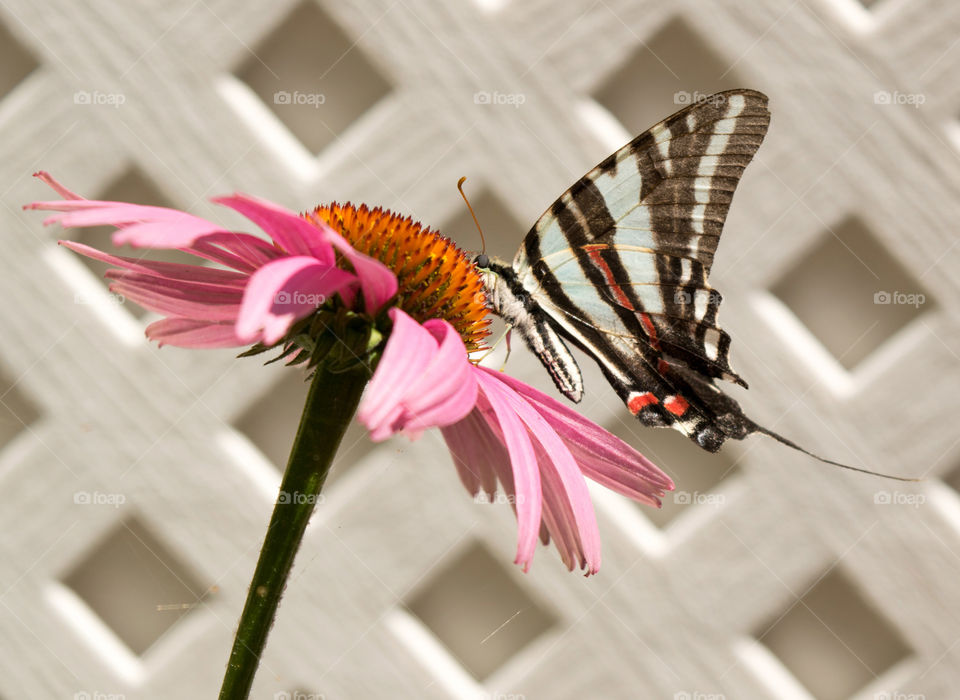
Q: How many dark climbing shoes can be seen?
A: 0